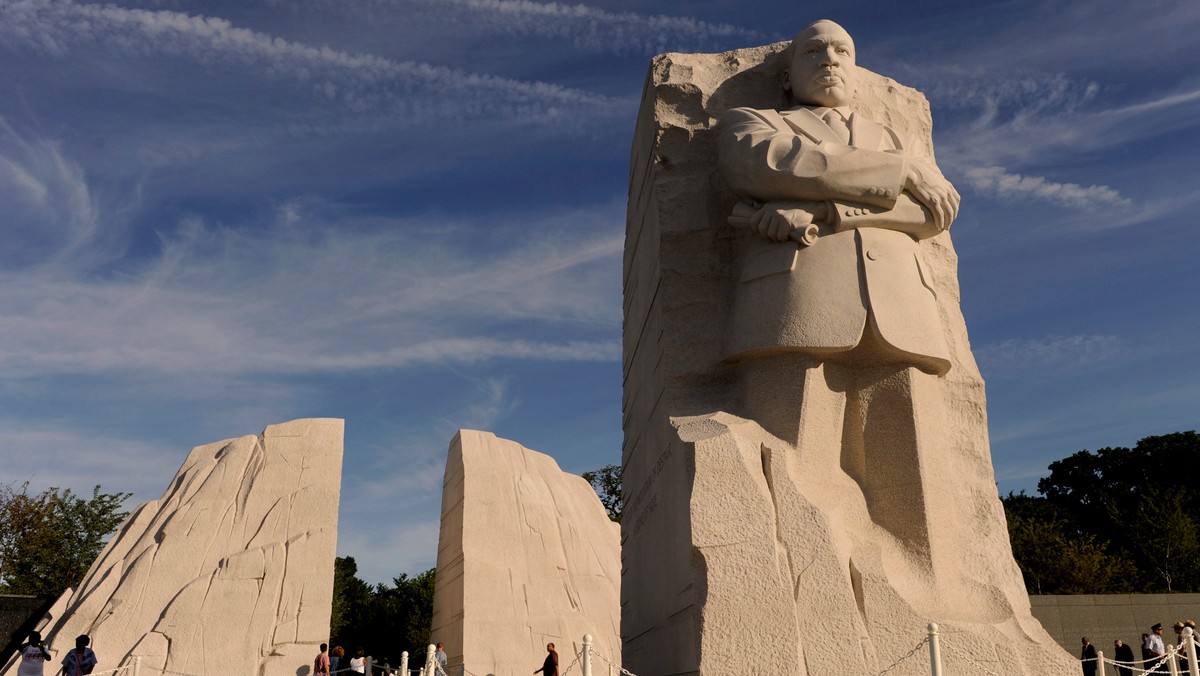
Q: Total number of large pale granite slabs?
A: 3